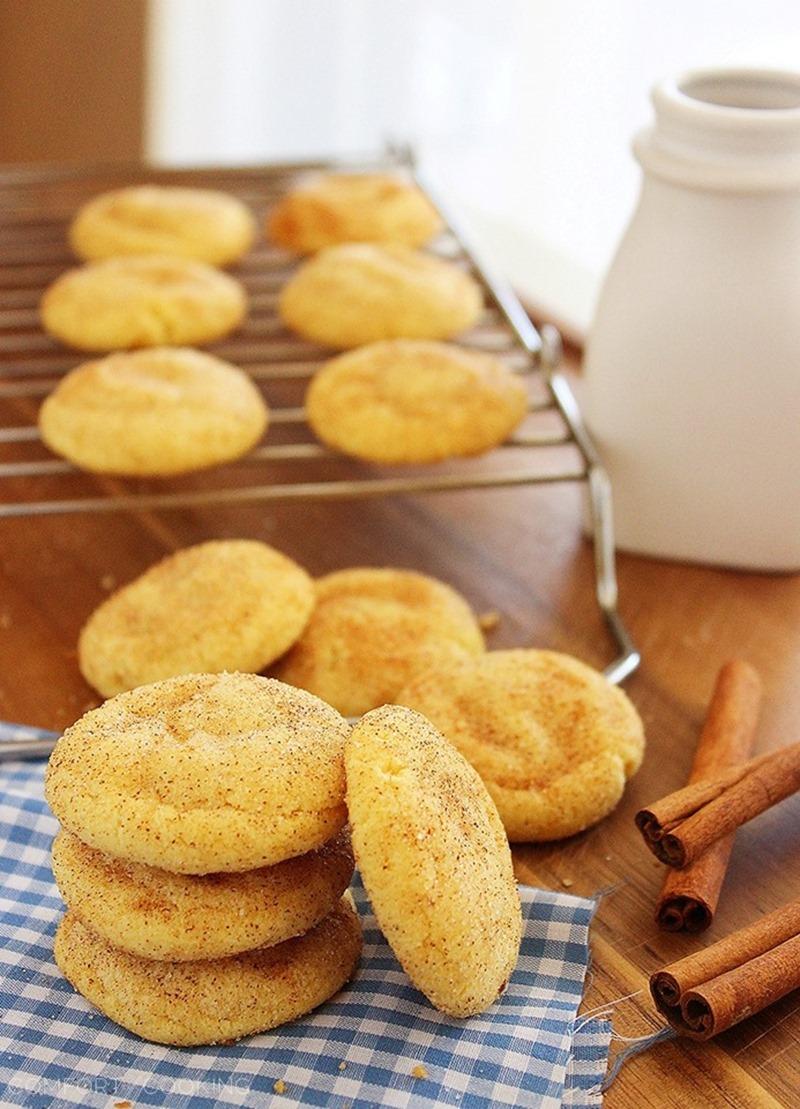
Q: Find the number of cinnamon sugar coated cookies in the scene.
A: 13